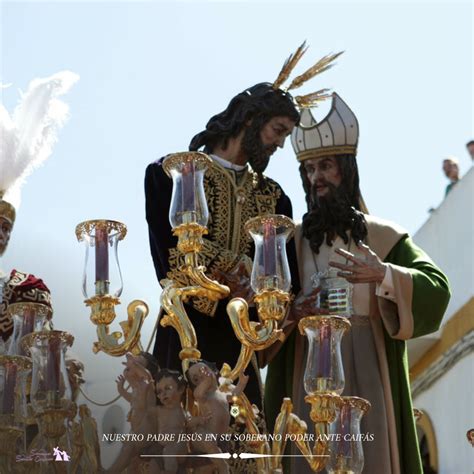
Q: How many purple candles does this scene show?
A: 8